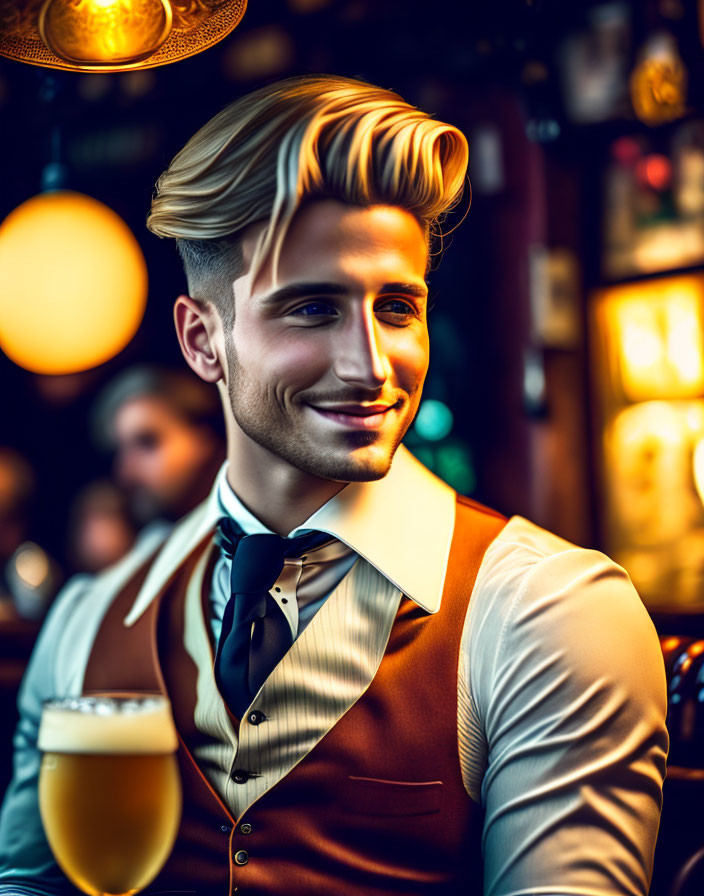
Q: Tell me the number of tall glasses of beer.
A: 1